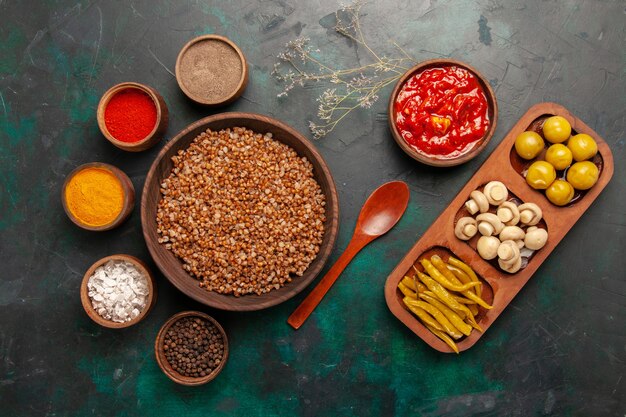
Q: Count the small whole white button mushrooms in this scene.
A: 11